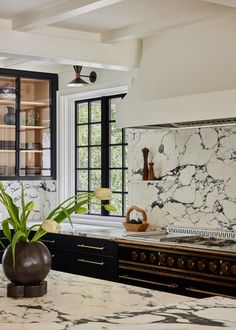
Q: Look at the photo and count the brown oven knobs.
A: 11